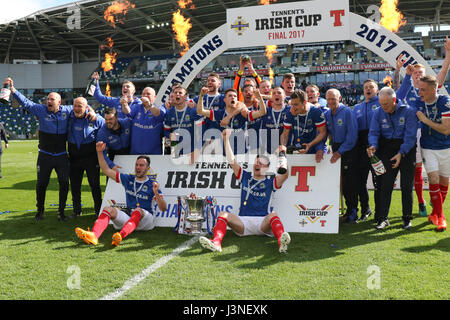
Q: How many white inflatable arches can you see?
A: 1